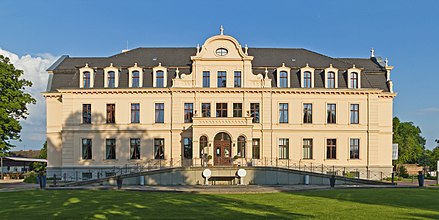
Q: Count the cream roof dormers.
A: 8